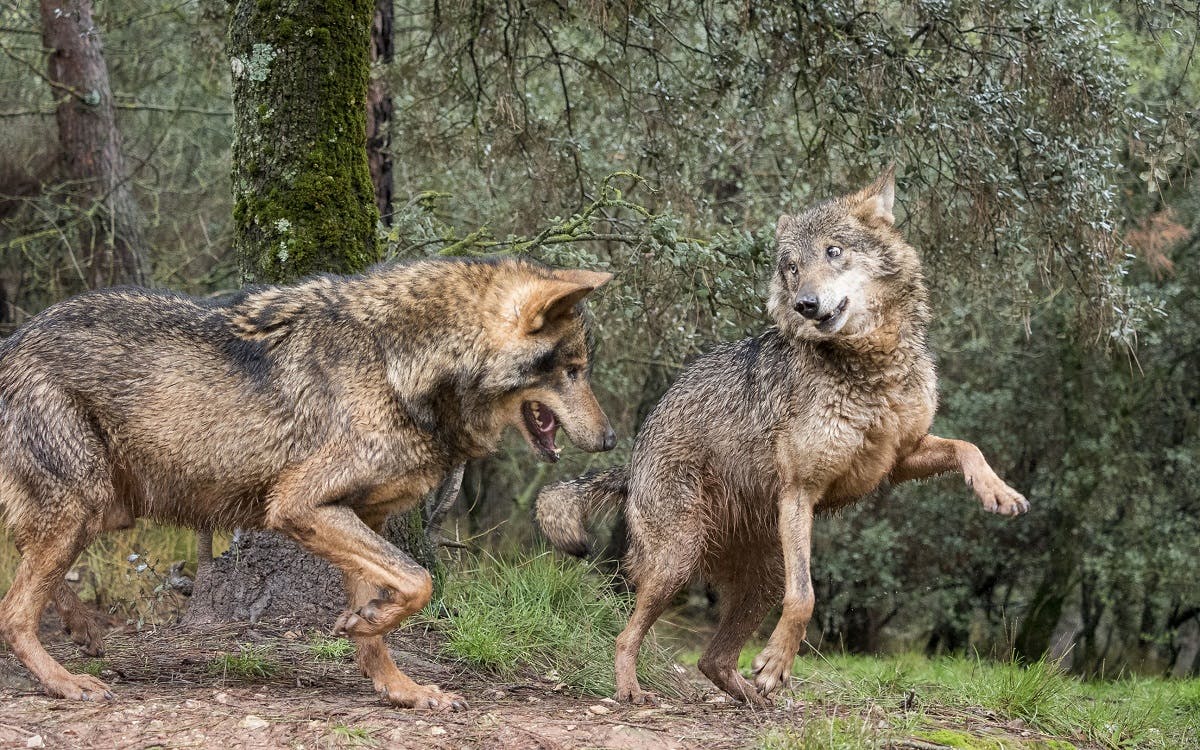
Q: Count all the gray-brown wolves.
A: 2